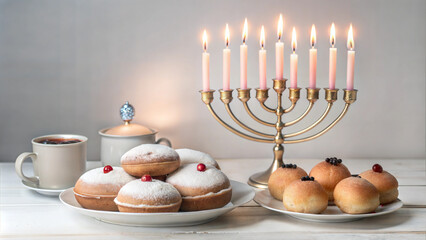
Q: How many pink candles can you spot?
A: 9